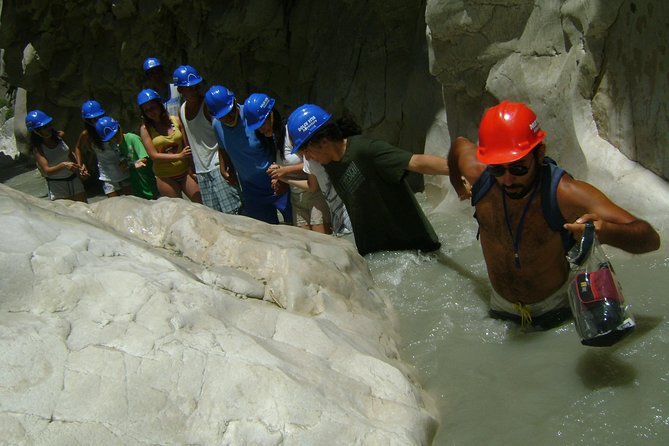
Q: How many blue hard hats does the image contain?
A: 9